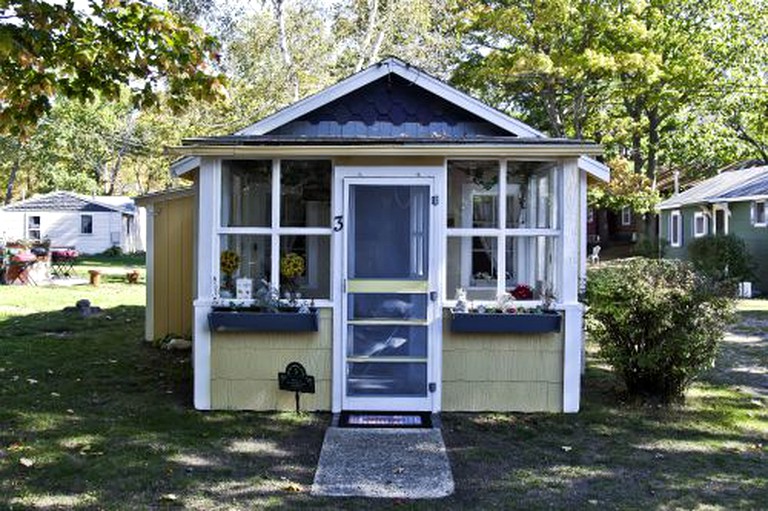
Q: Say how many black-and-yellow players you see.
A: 0